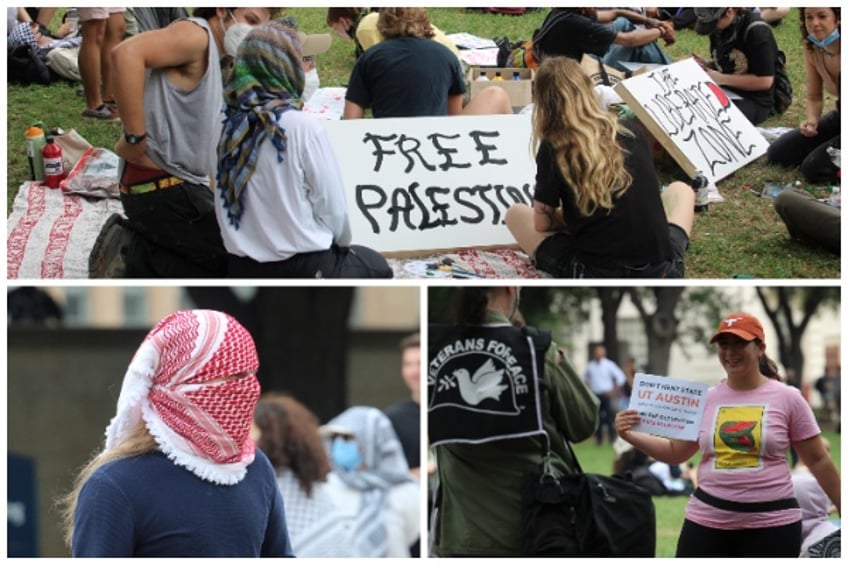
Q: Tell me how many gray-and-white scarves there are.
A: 1